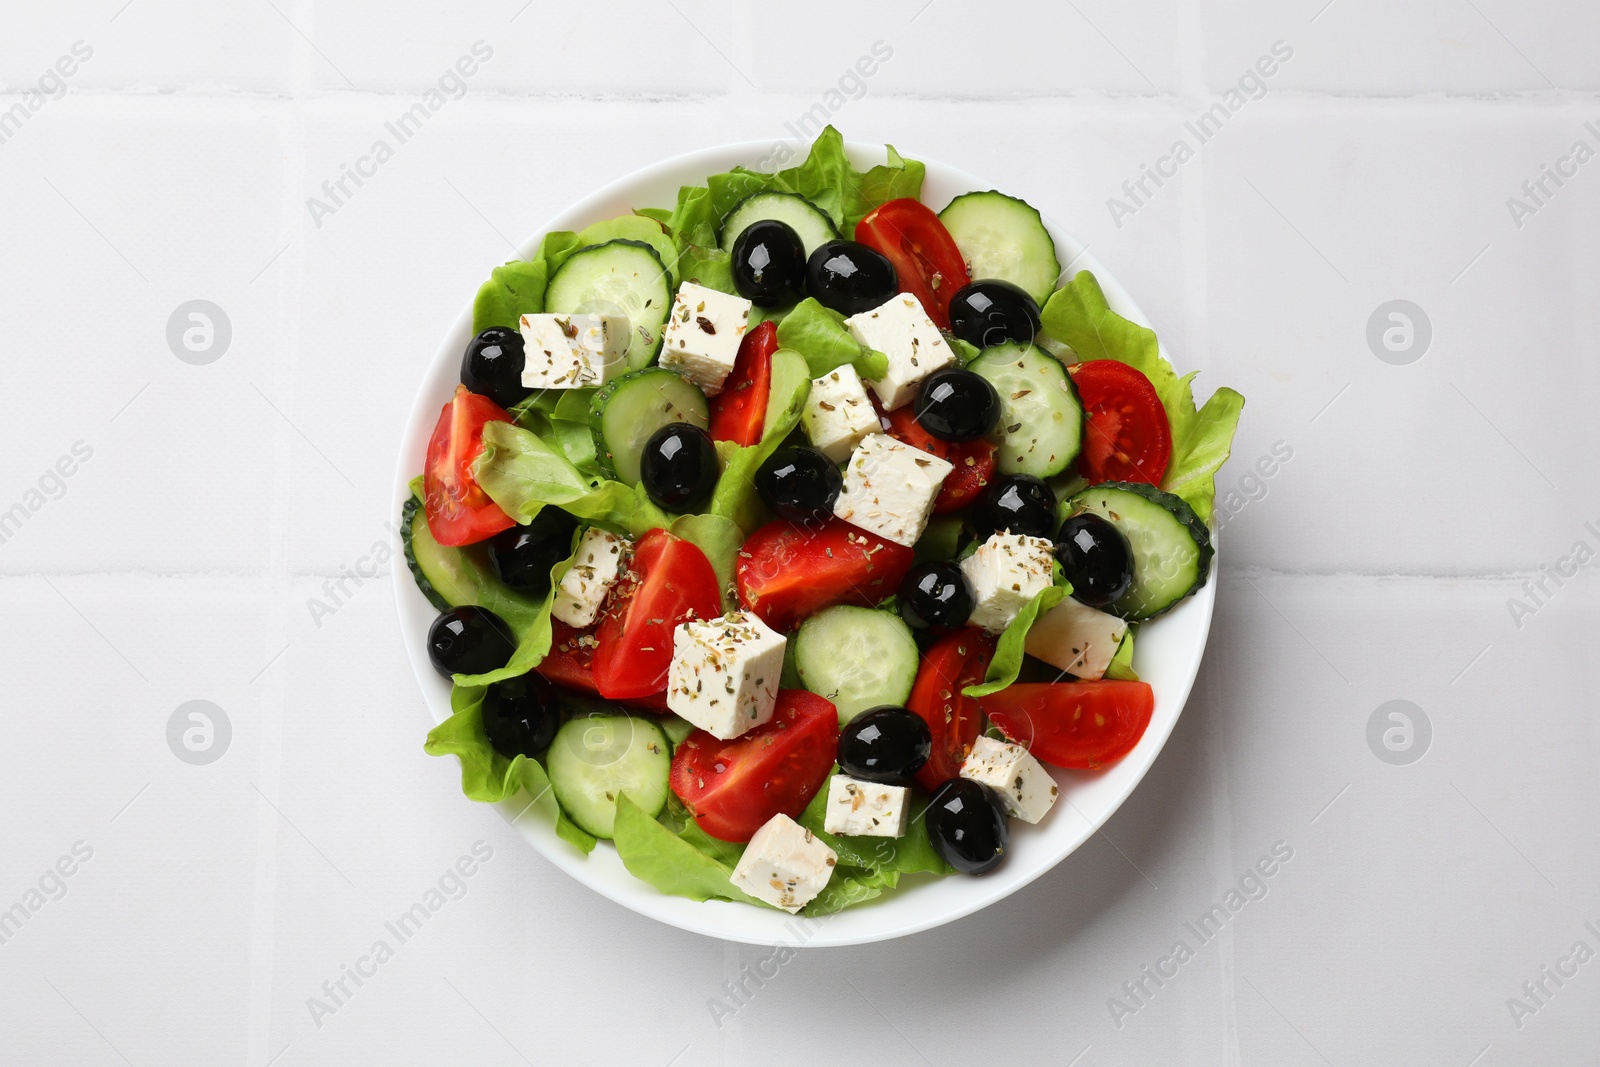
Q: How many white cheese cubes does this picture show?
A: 12